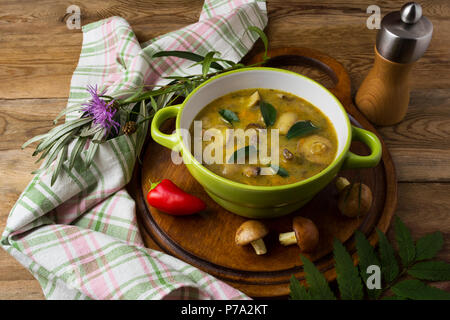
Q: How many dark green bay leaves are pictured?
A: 5